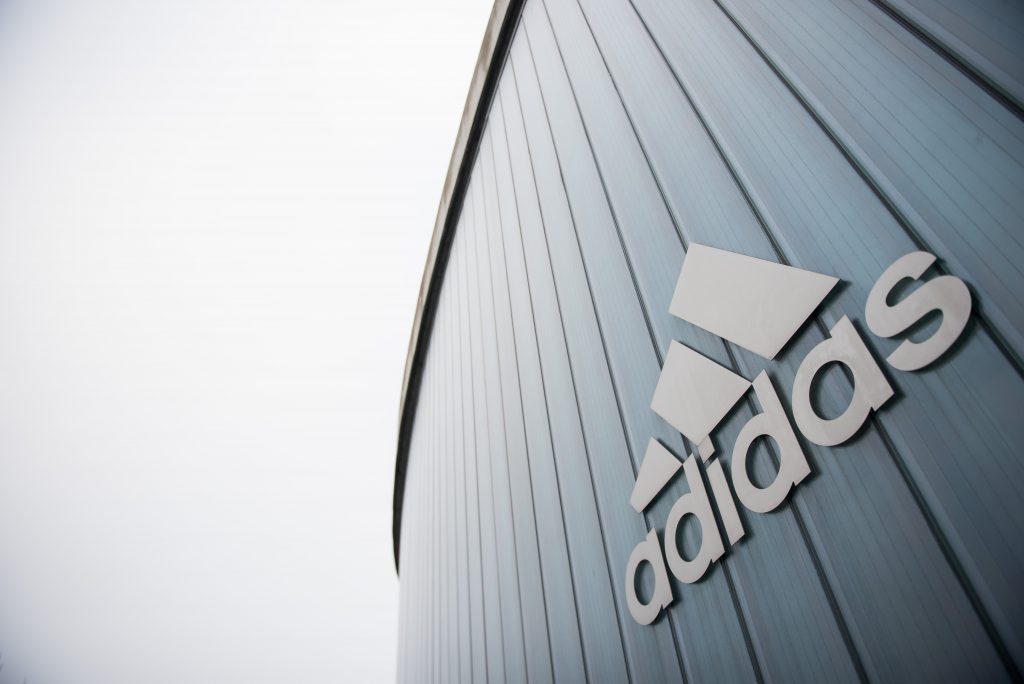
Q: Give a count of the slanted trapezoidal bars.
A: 3